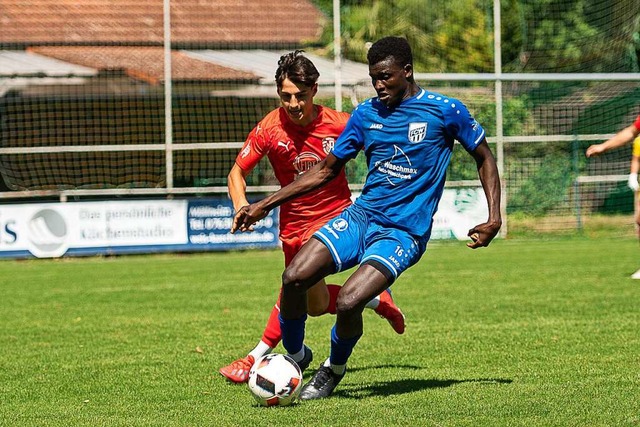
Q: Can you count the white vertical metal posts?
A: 3